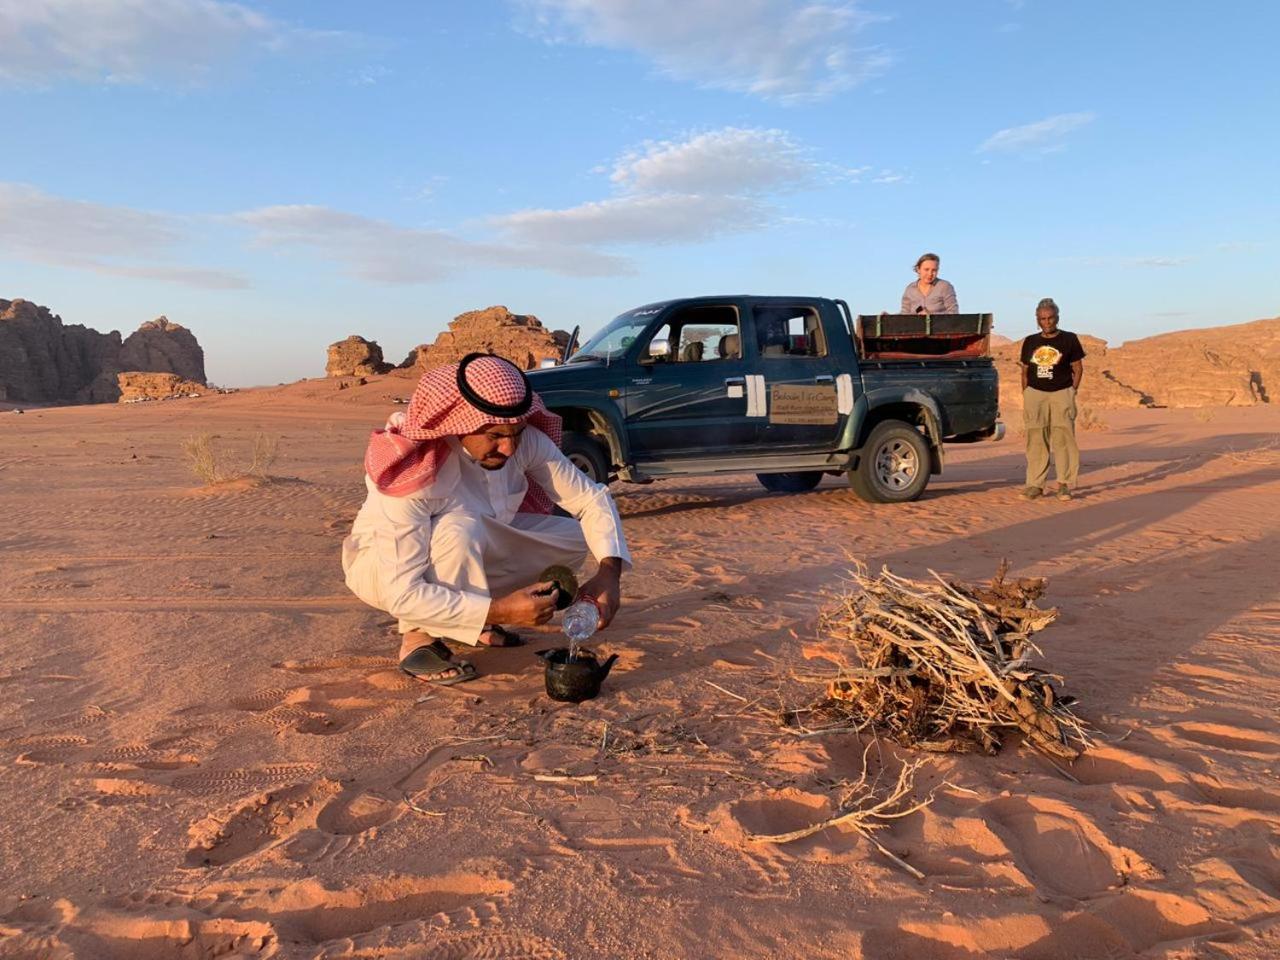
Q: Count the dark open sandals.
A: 2